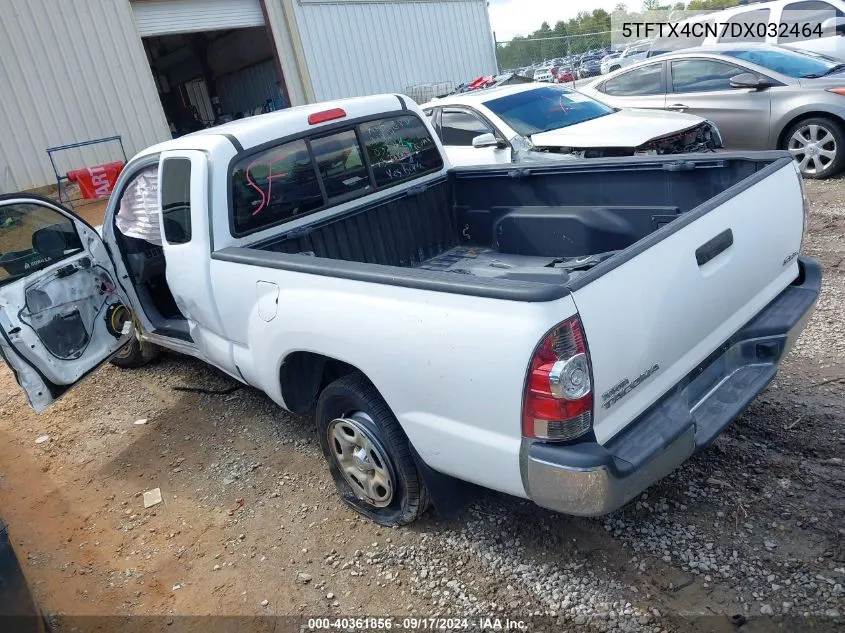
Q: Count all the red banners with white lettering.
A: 1